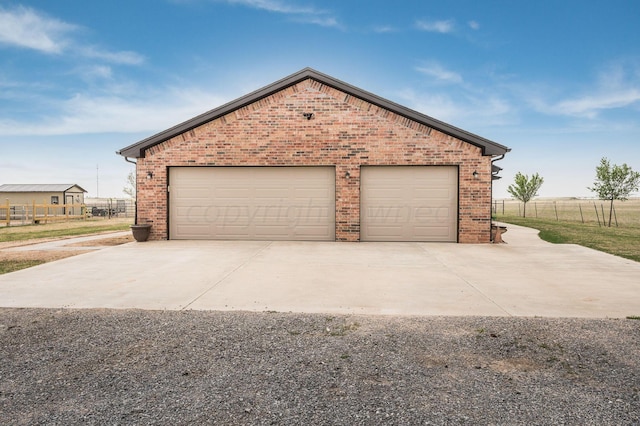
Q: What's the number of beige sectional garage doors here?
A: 2